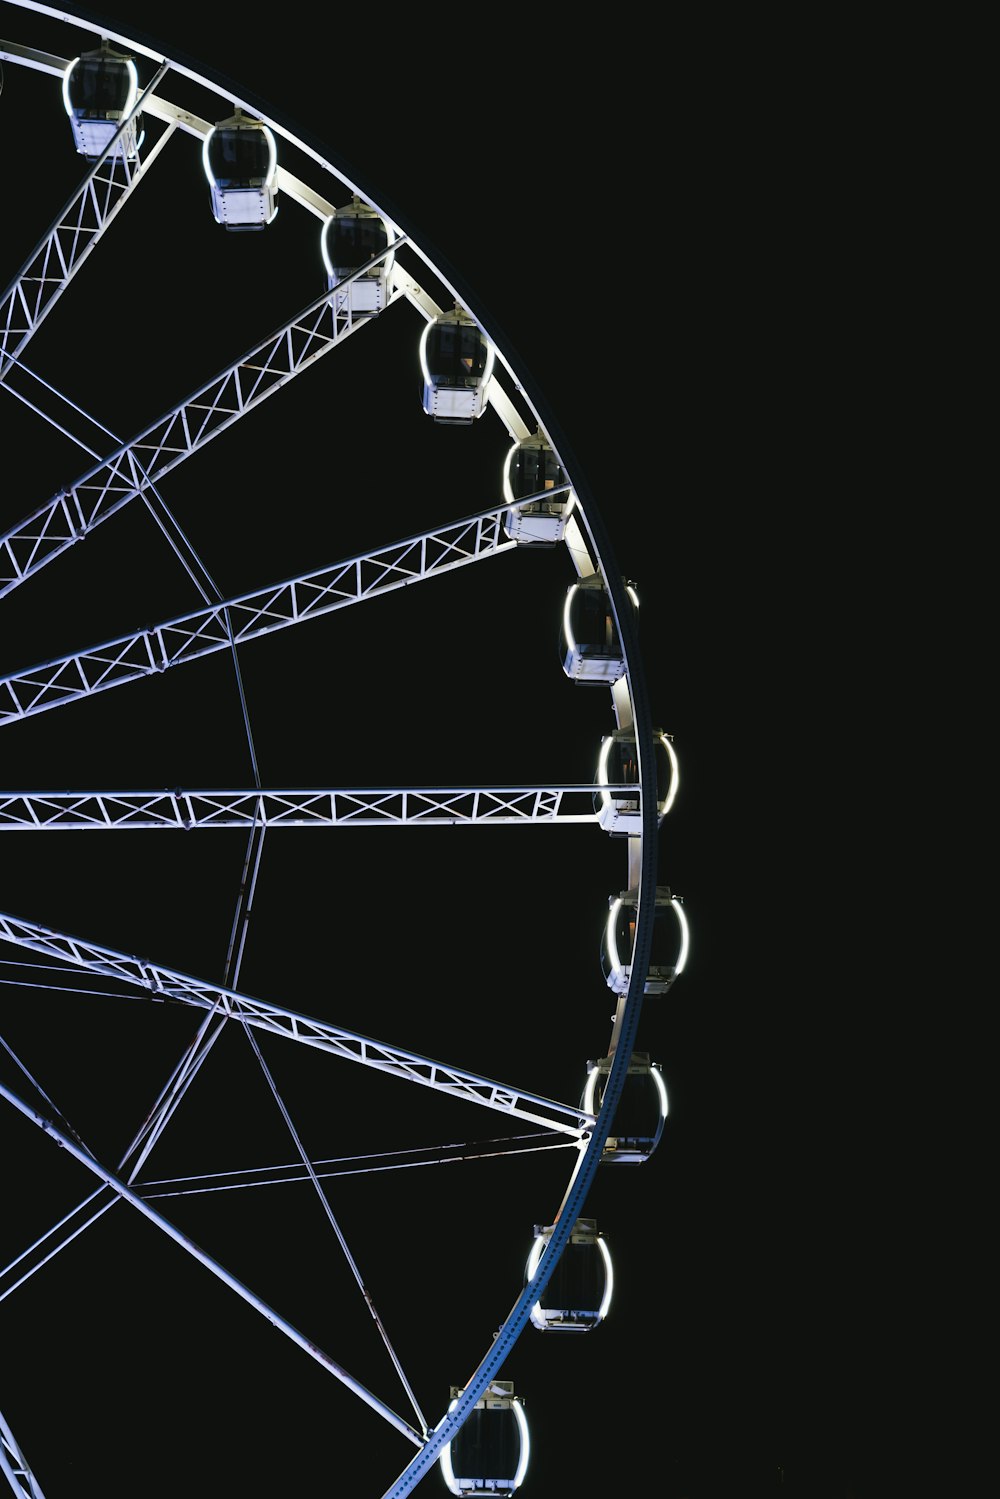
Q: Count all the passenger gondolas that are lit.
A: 11